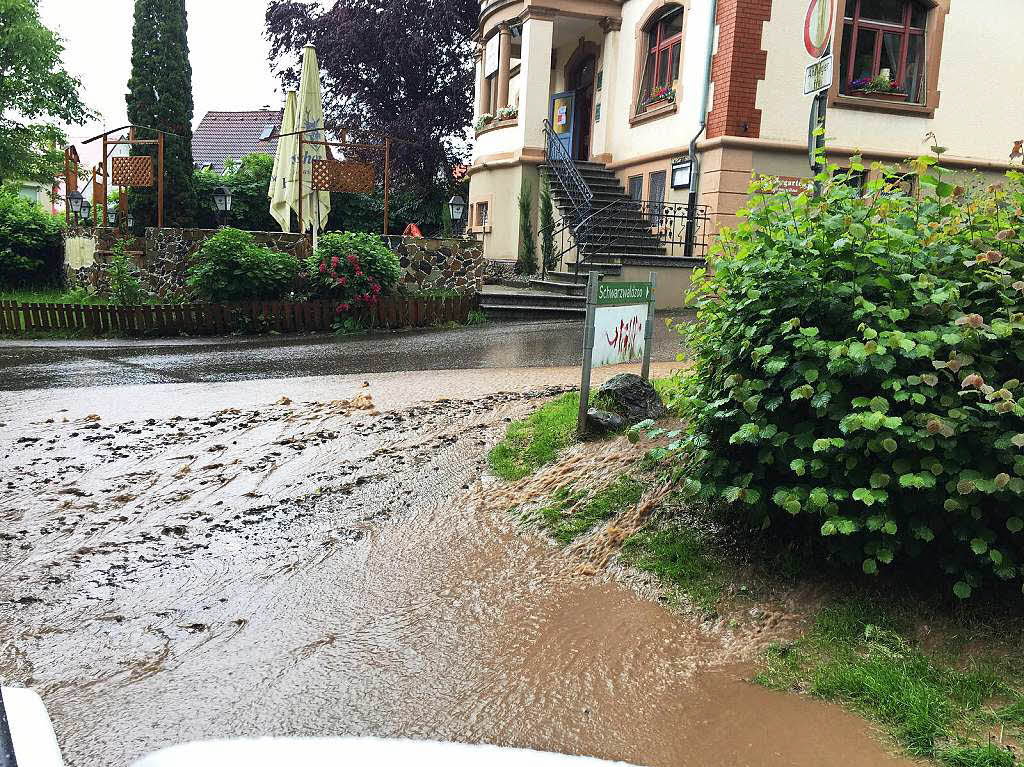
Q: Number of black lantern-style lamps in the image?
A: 6